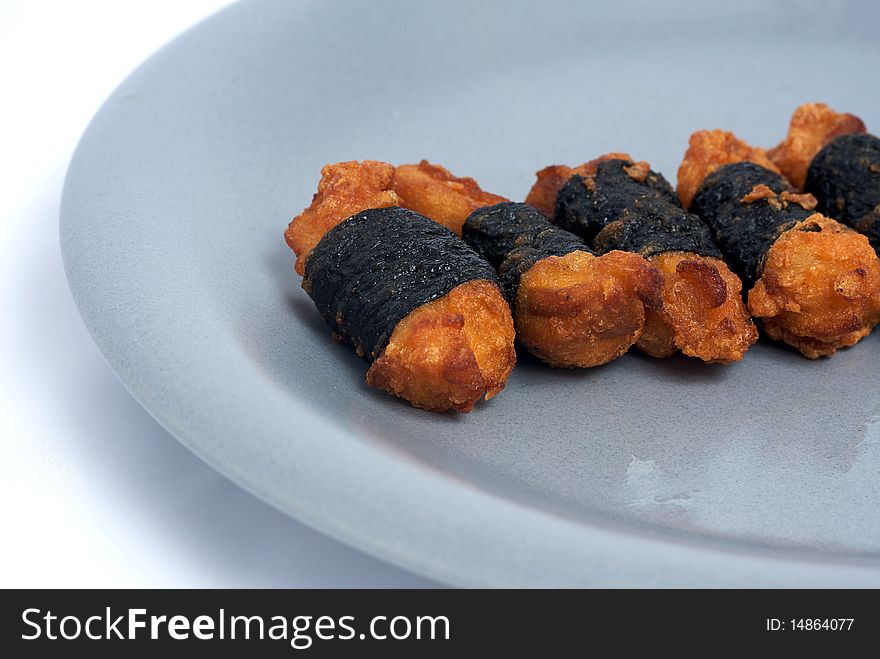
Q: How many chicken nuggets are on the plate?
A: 5